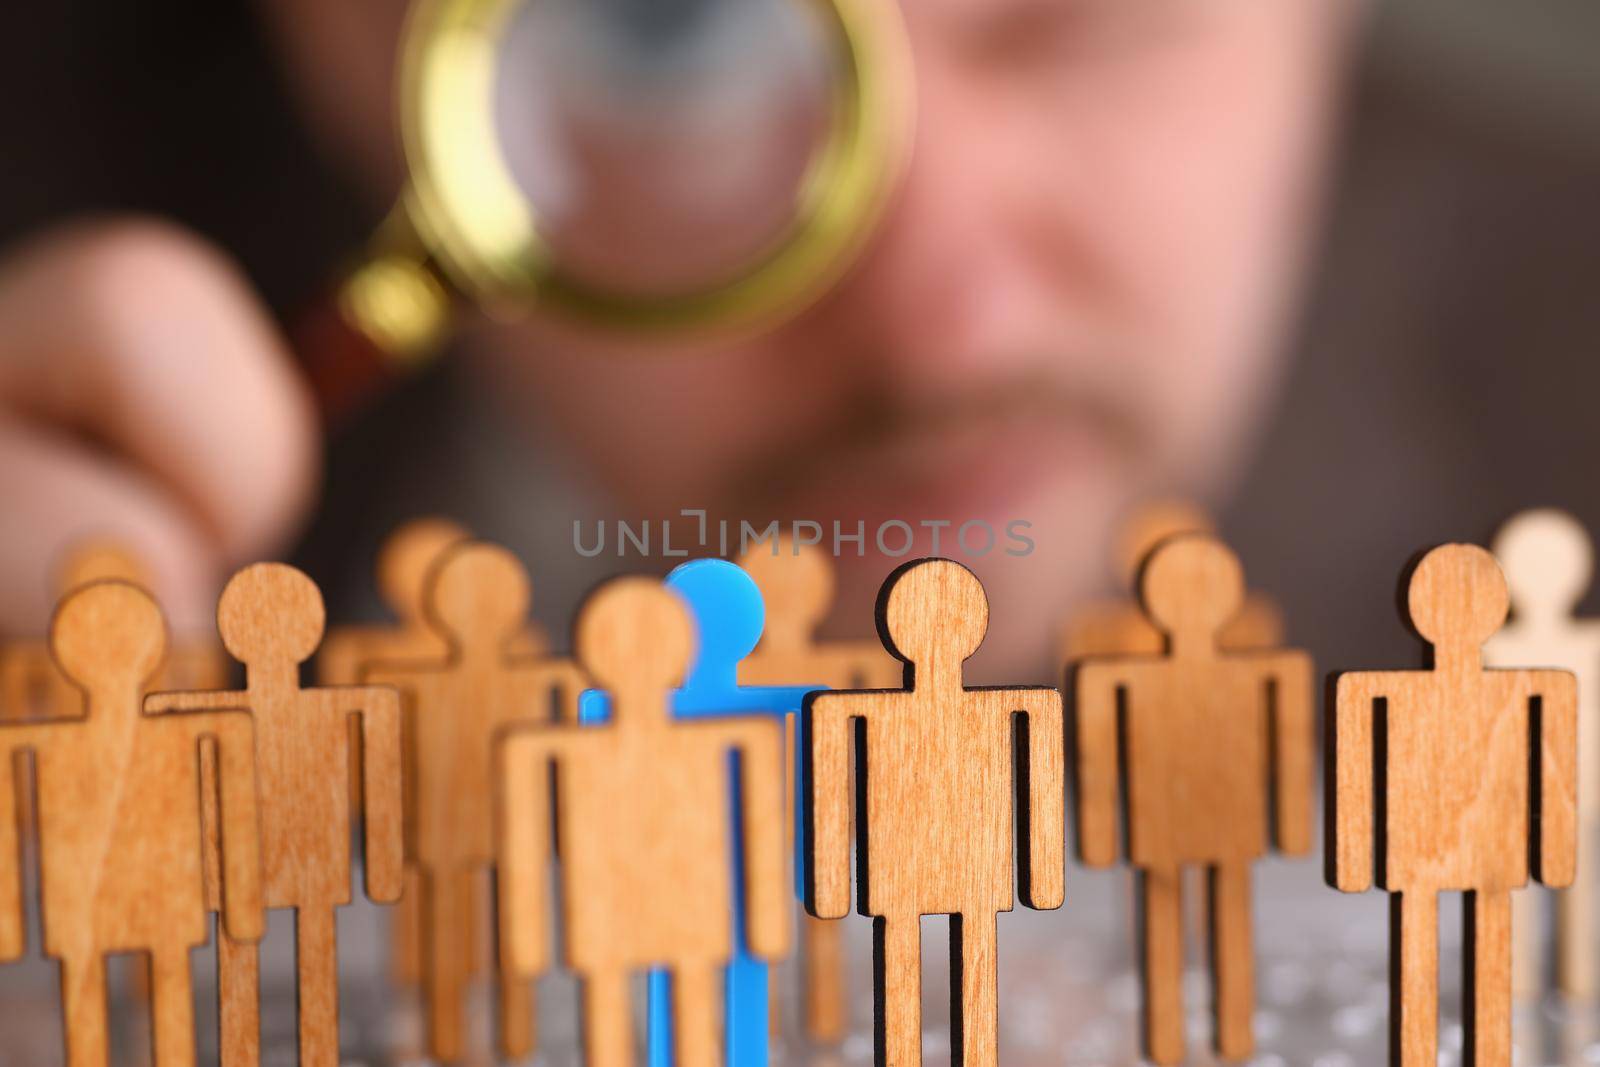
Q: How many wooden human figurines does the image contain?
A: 12